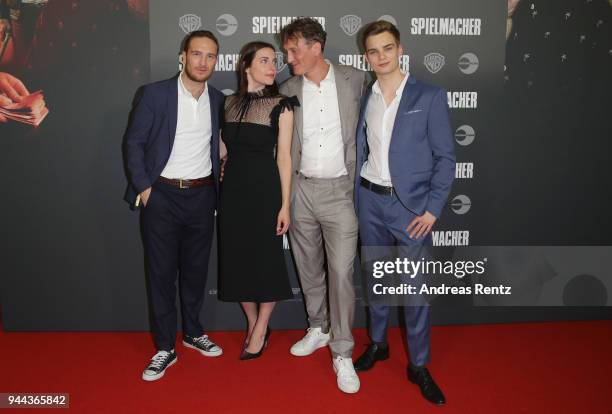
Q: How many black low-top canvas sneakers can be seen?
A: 2